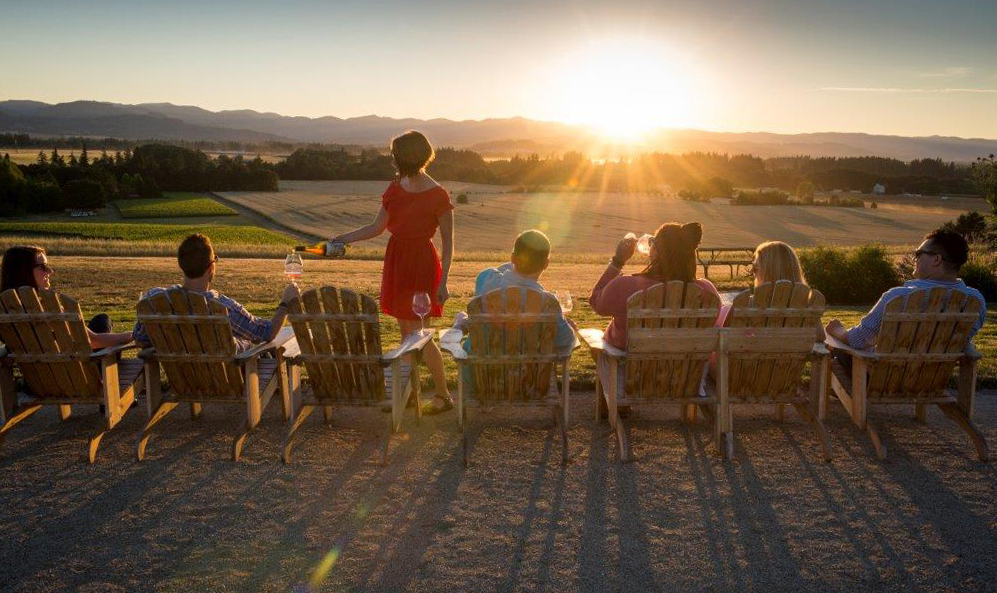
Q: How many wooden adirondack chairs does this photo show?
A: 7